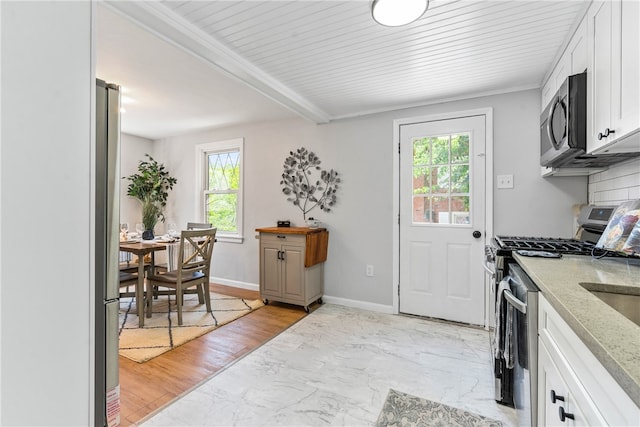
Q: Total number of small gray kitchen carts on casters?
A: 1